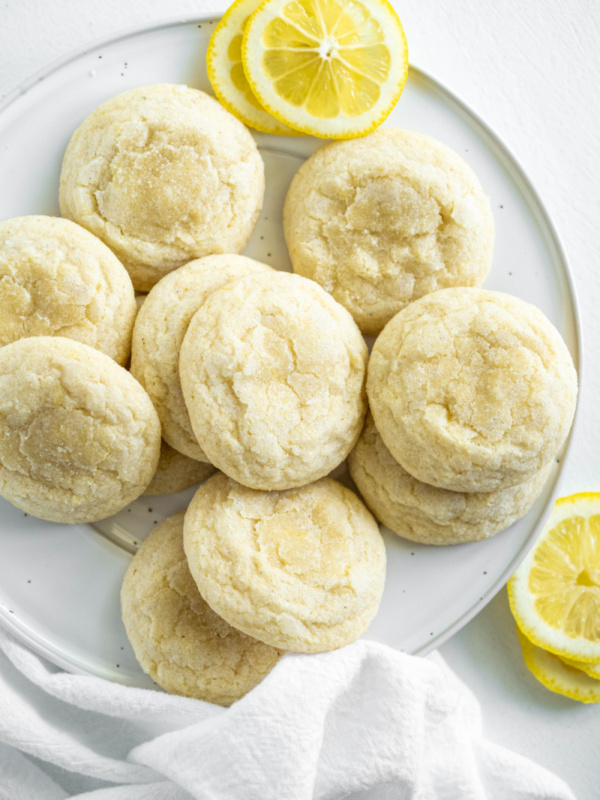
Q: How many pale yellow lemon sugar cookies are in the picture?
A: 11